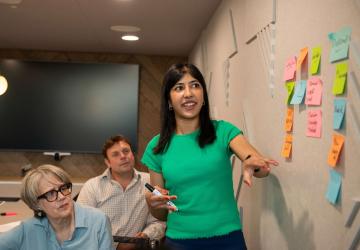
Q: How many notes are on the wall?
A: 14